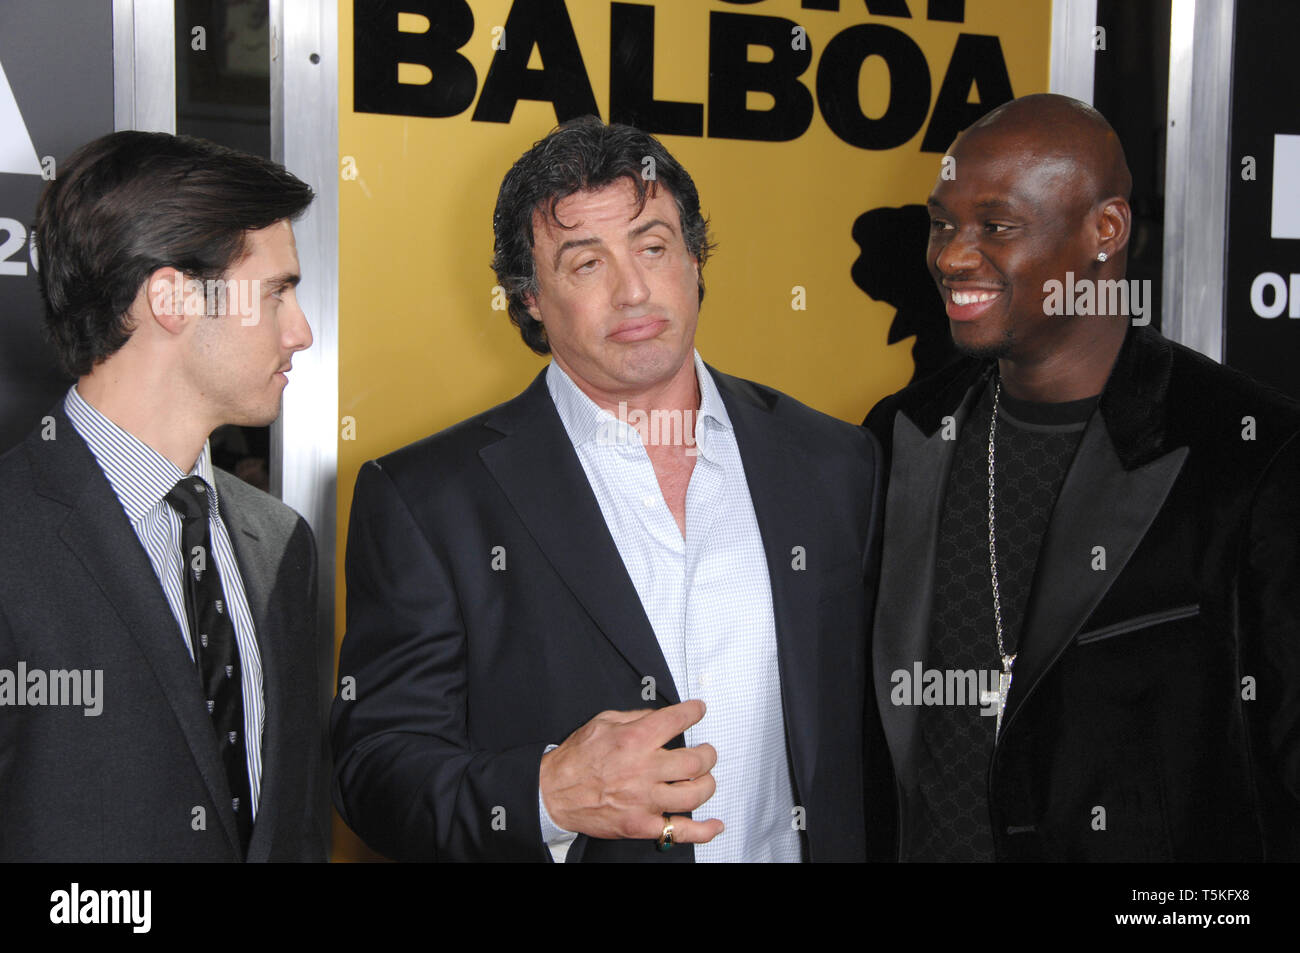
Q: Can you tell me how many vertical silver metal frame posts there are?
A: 4